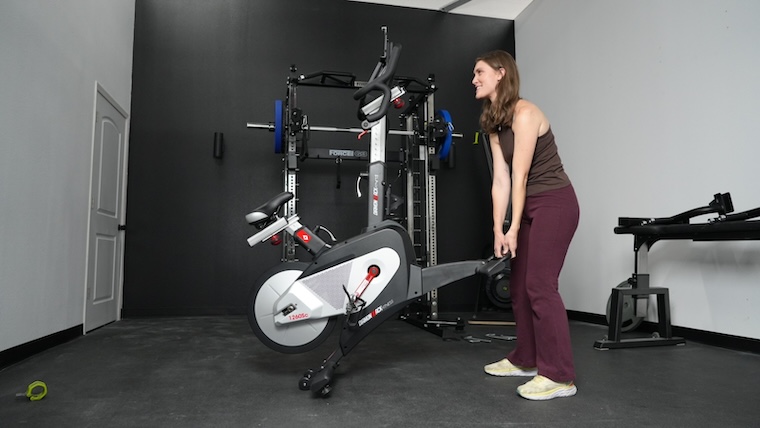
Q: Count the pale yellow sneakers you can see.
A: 2